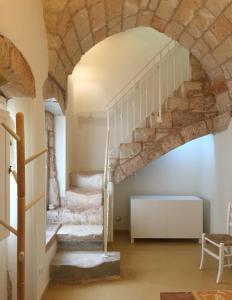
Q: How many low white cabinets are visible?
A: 1